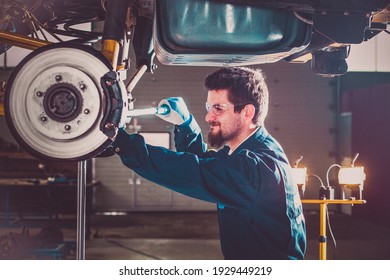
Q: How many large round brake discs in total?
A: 1